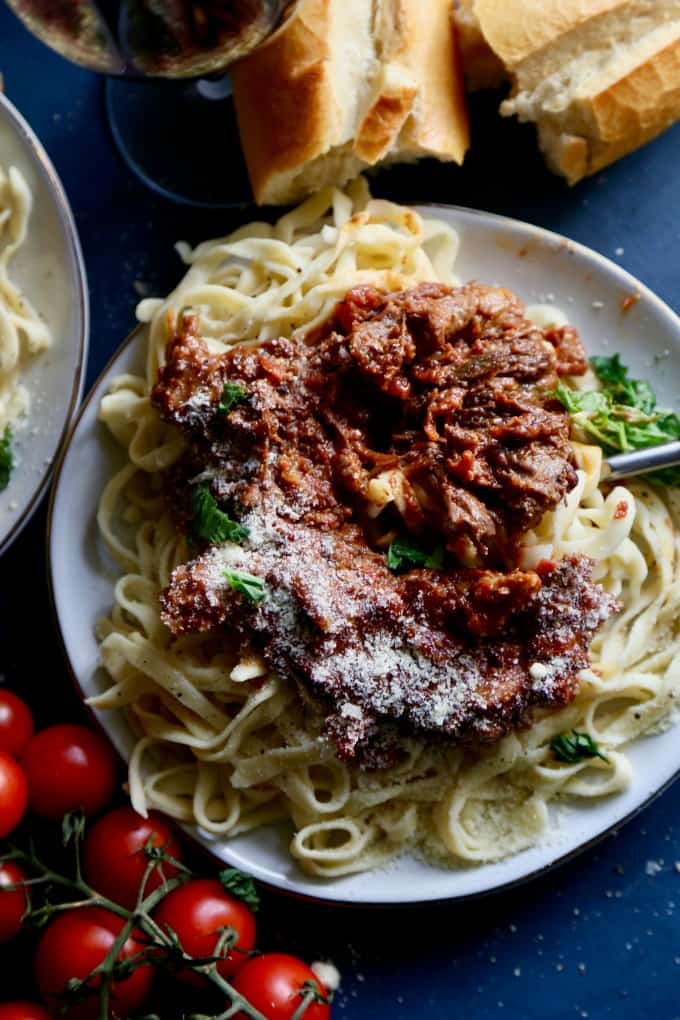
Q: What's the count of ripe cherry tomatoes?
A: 9